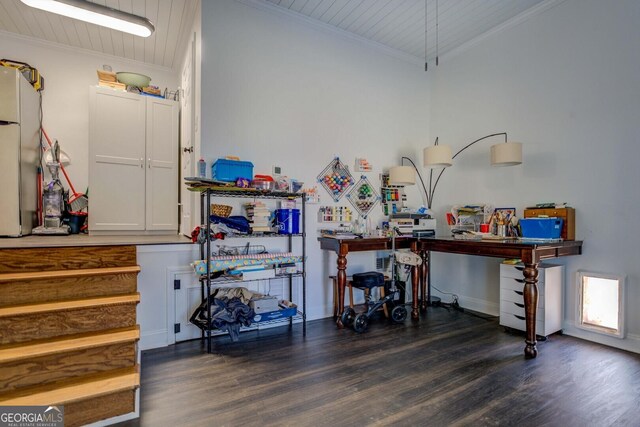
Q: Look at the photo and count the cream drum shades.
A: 3